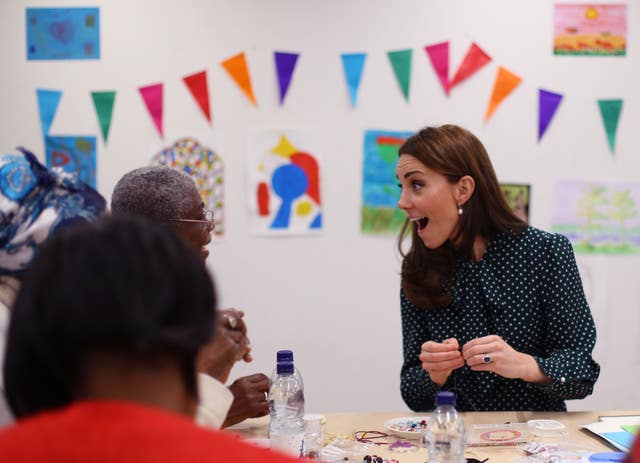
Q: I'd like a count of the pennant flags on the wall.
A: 13